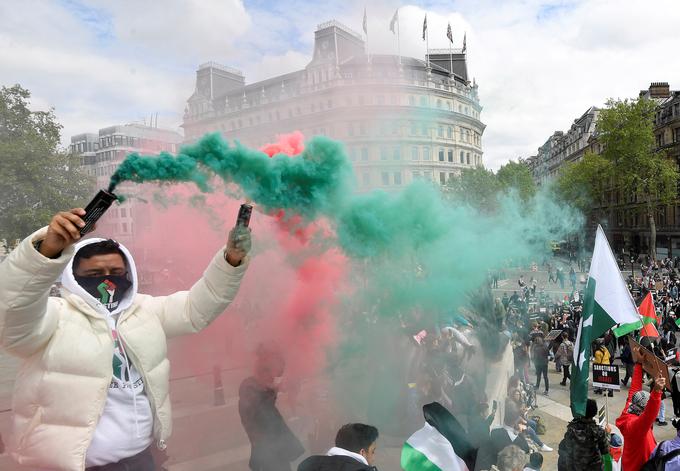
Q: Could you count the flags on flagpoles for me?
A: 5